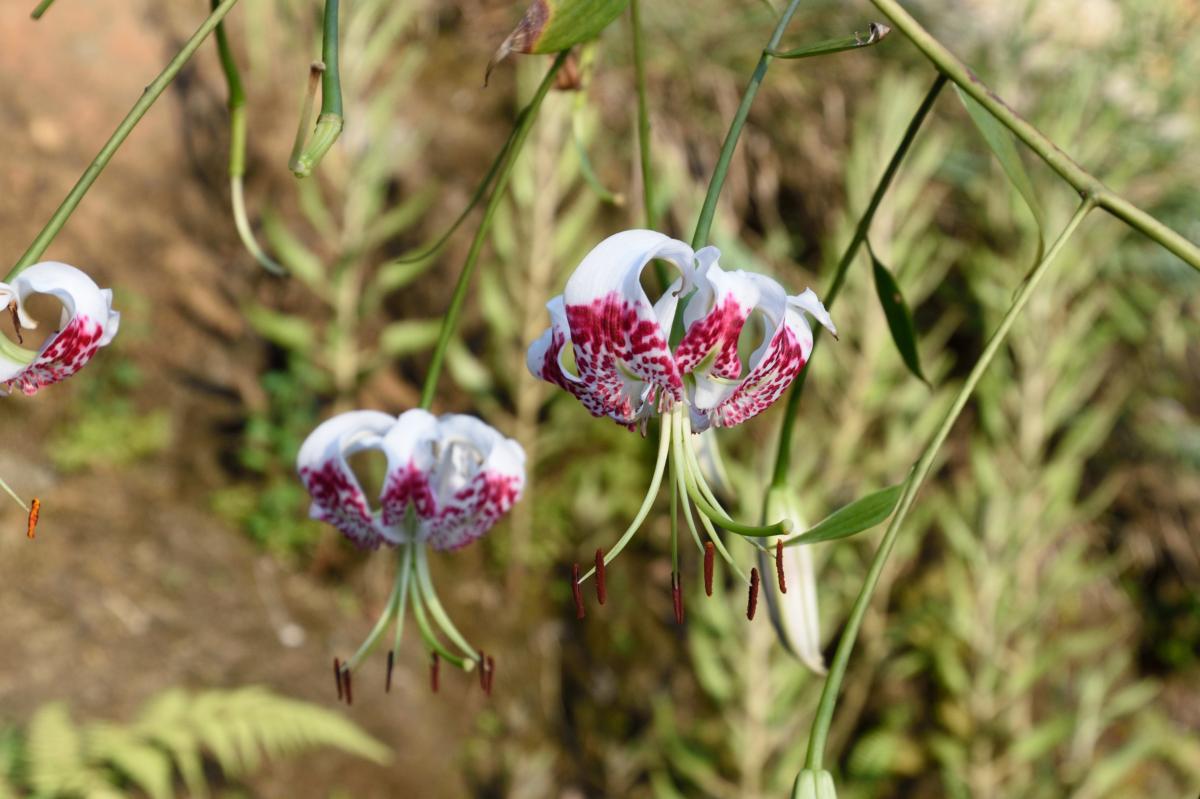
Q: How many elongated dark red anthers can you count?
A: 12